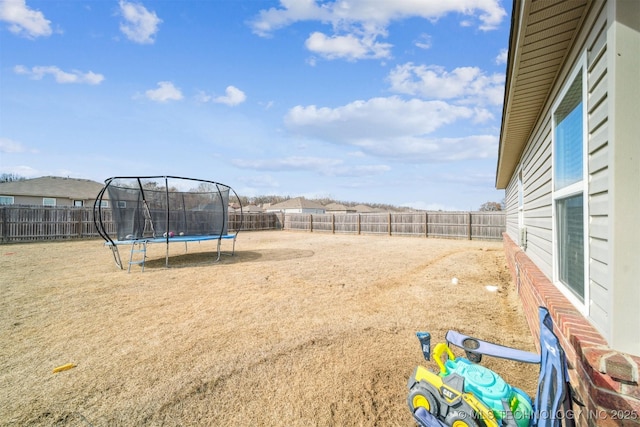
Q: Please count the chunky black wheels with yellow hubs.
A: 2